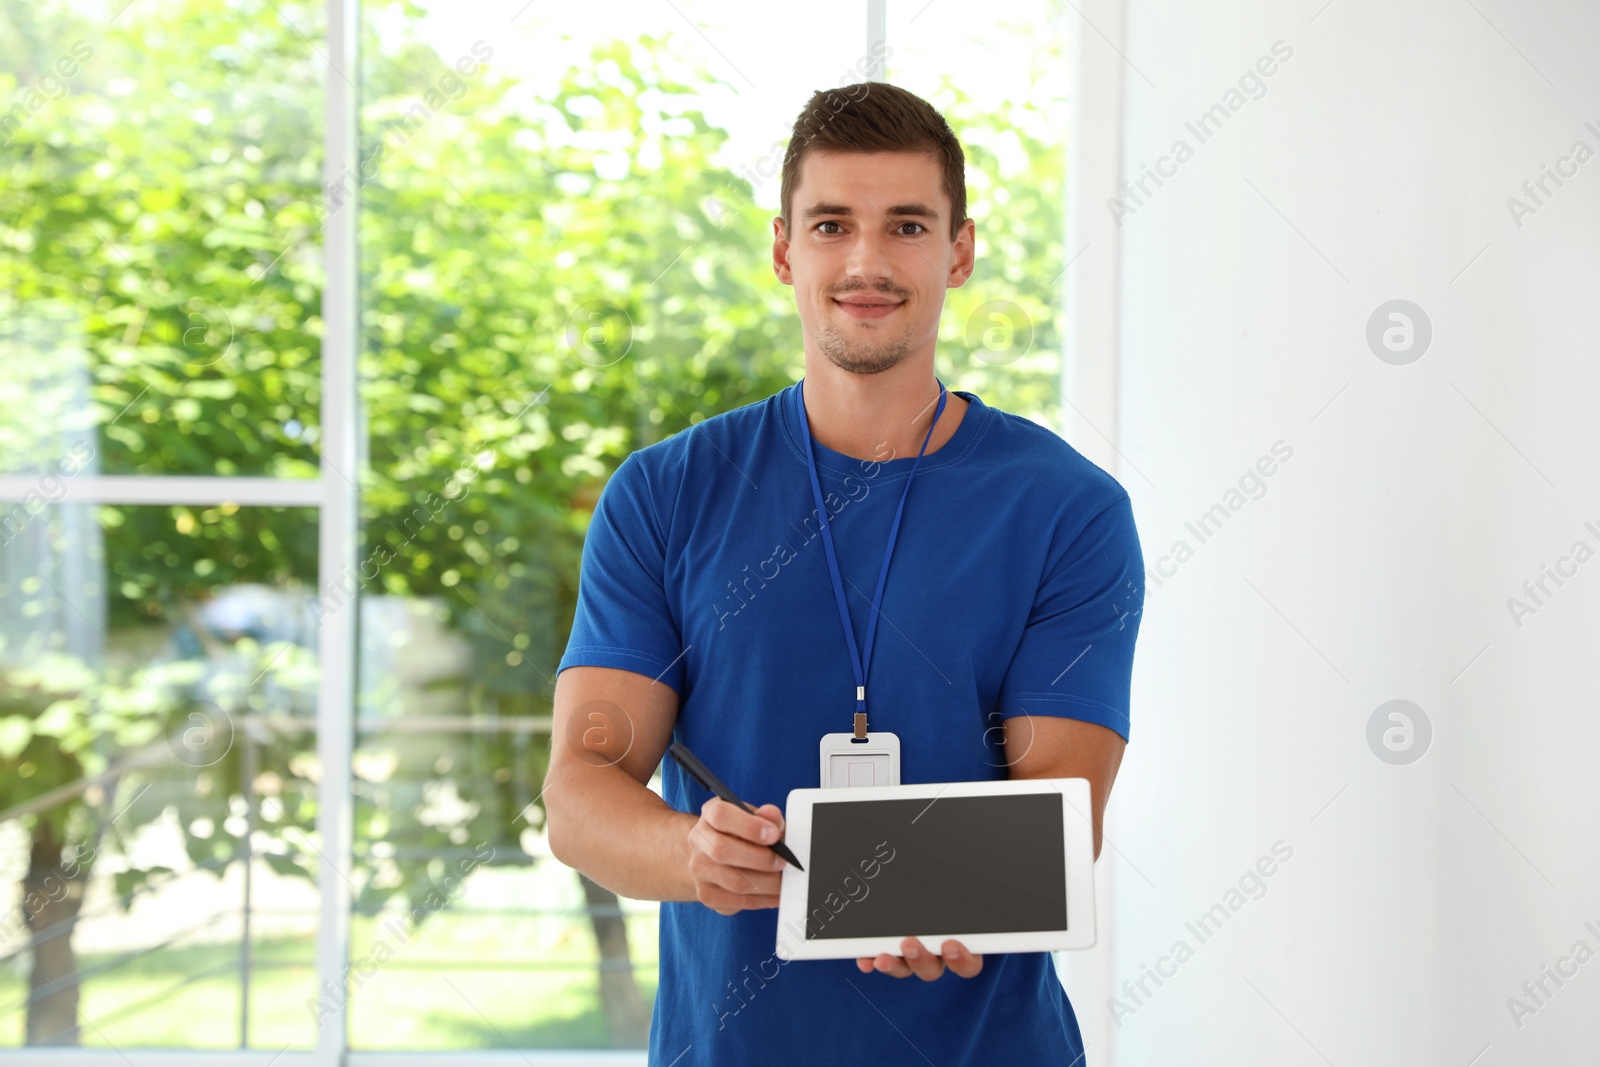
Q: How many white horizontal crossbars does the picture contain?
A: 1